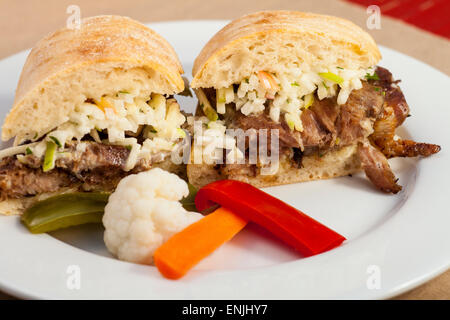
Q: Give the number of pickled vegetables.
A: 4